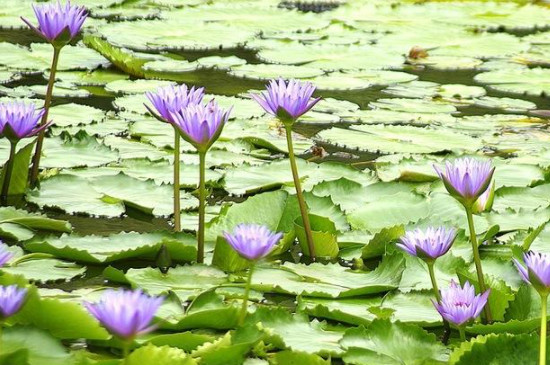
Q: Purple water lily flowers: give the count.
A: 13